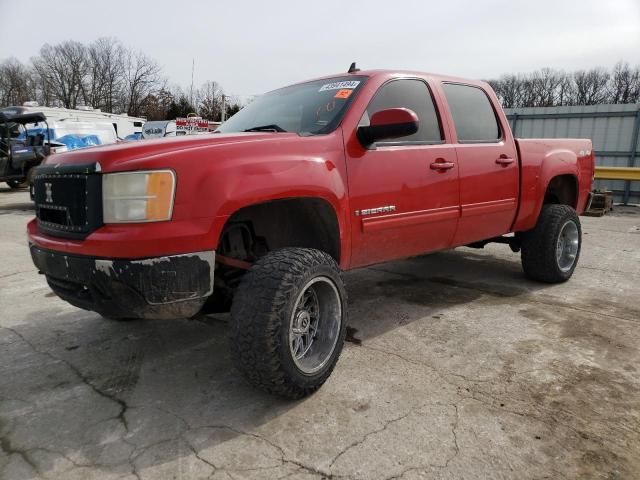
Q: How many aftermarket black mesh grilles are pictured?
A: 1